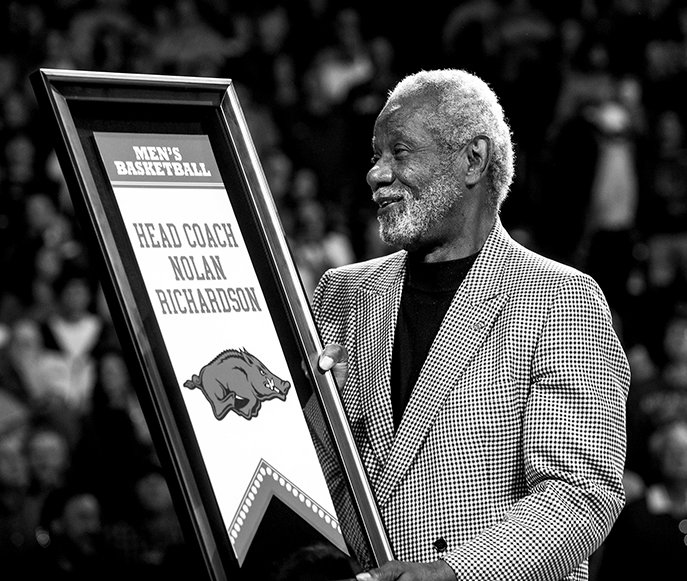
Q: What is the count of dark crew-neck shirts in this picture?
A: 1